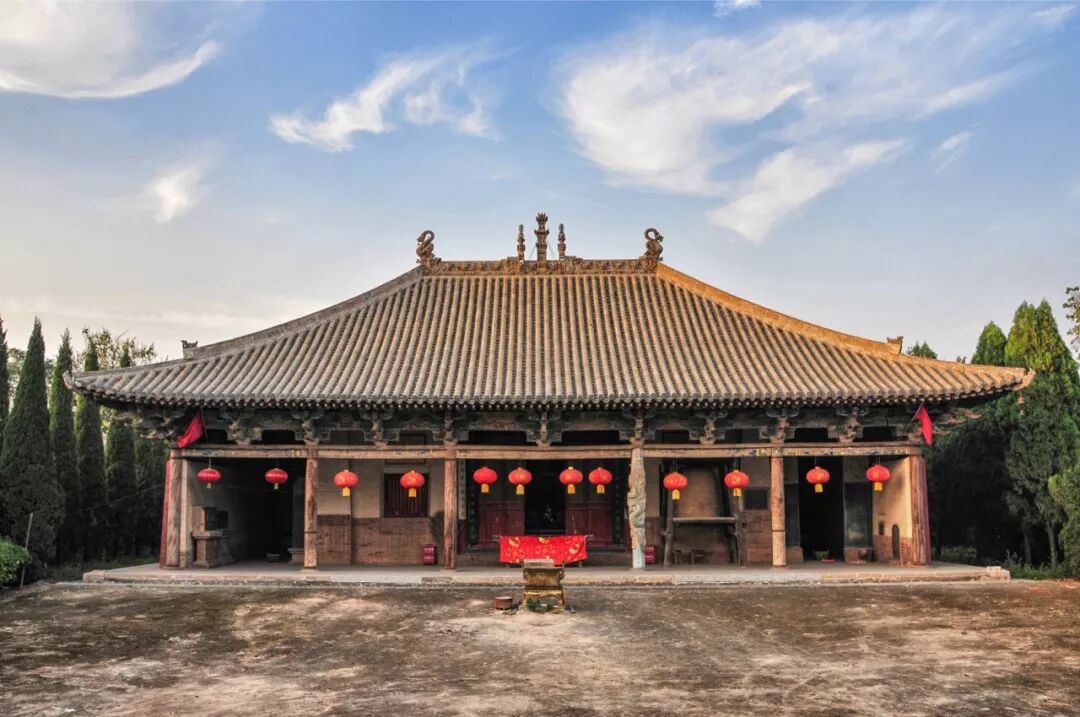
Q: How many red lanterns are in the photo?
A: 12